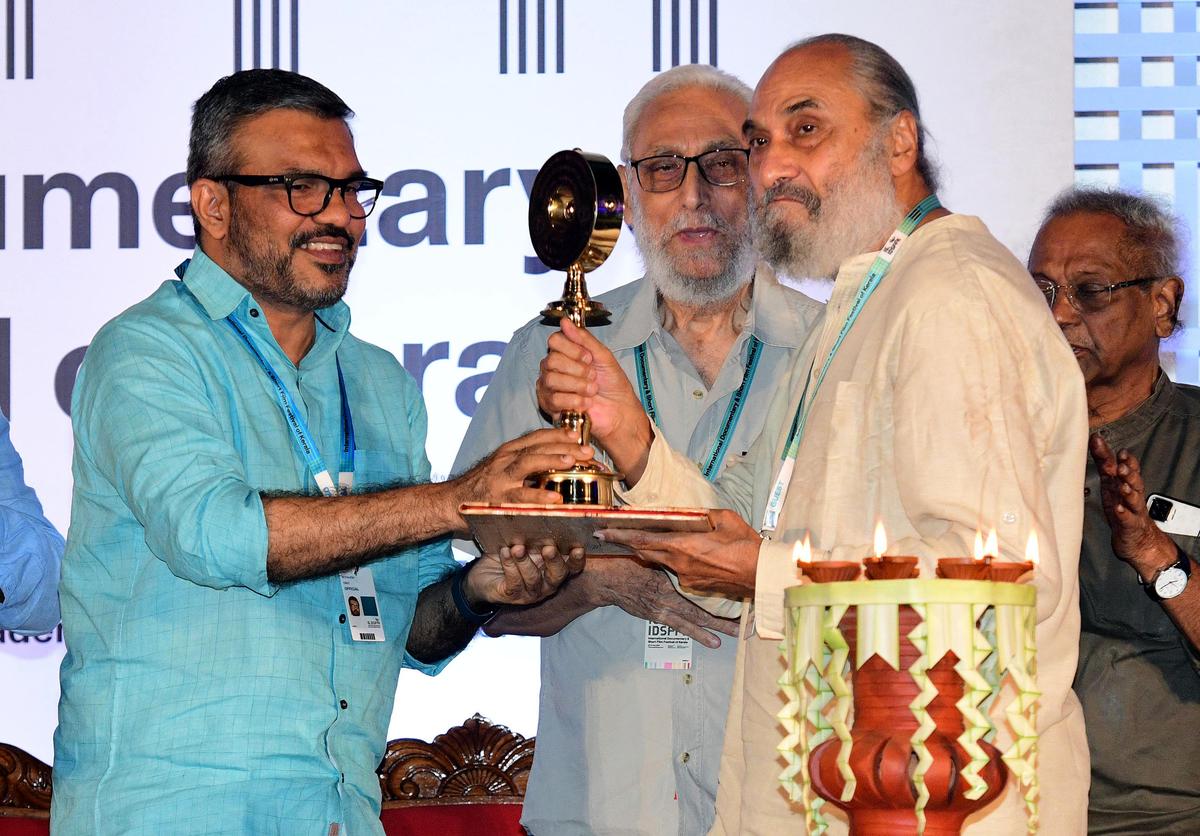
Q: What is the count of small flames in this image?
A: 6